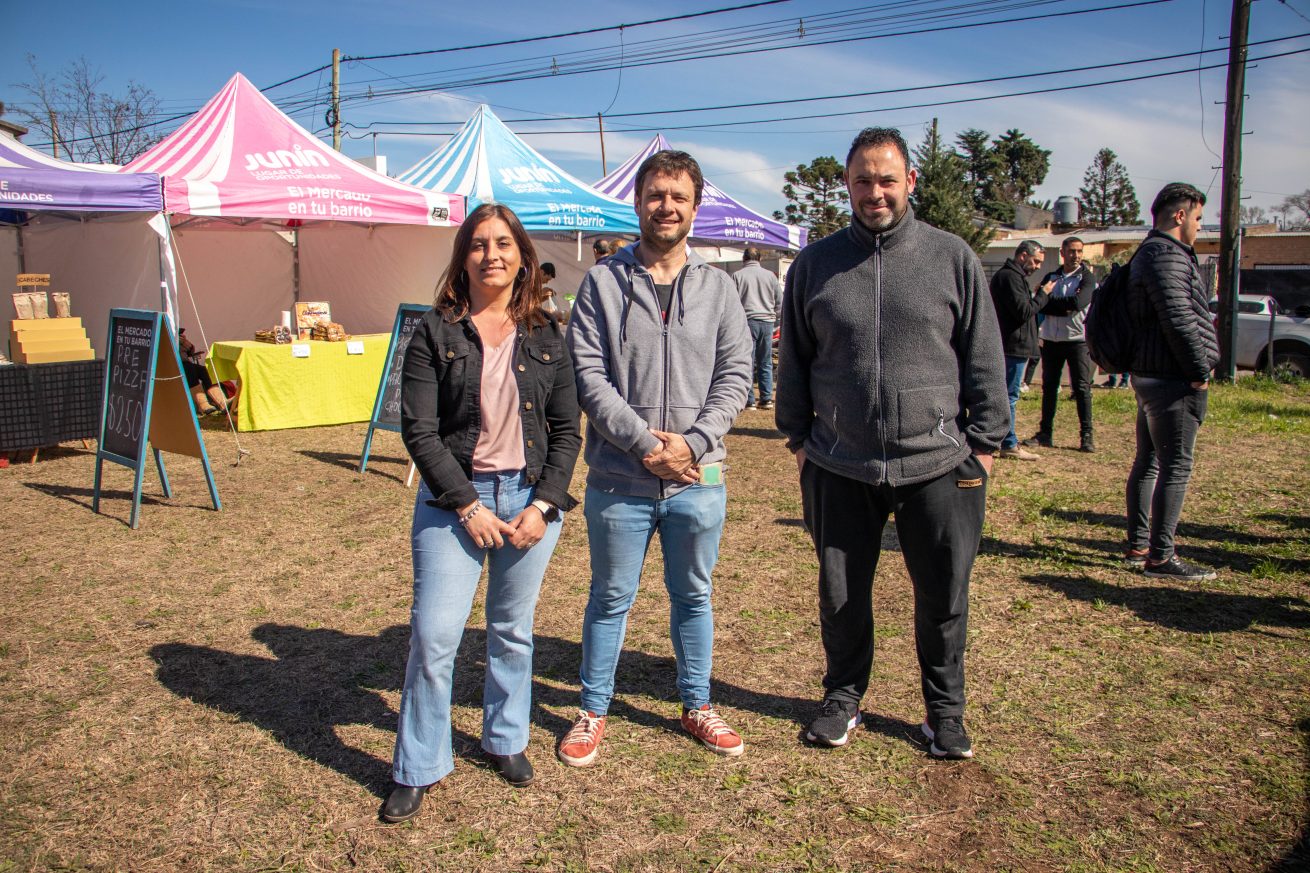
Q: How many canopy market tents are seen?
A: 4